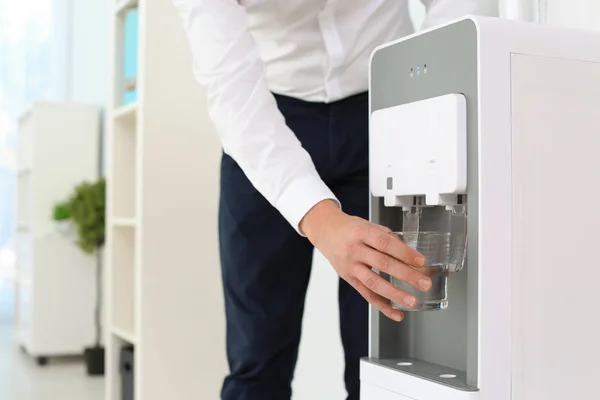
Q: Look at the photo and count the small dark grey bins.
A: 1